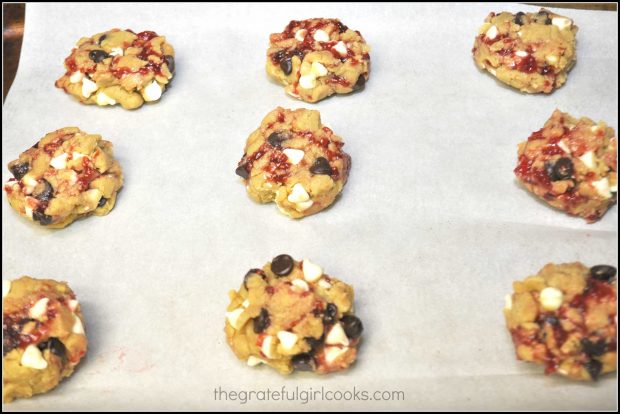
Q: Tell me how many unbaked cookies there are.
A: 9